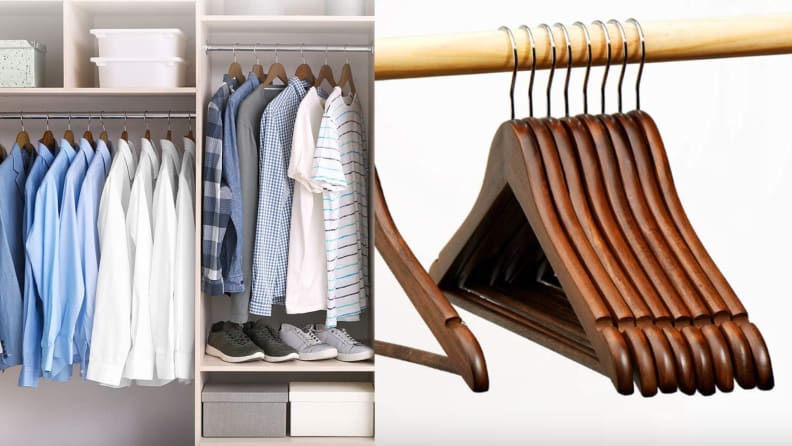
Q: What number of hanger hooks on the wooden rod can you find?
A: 8